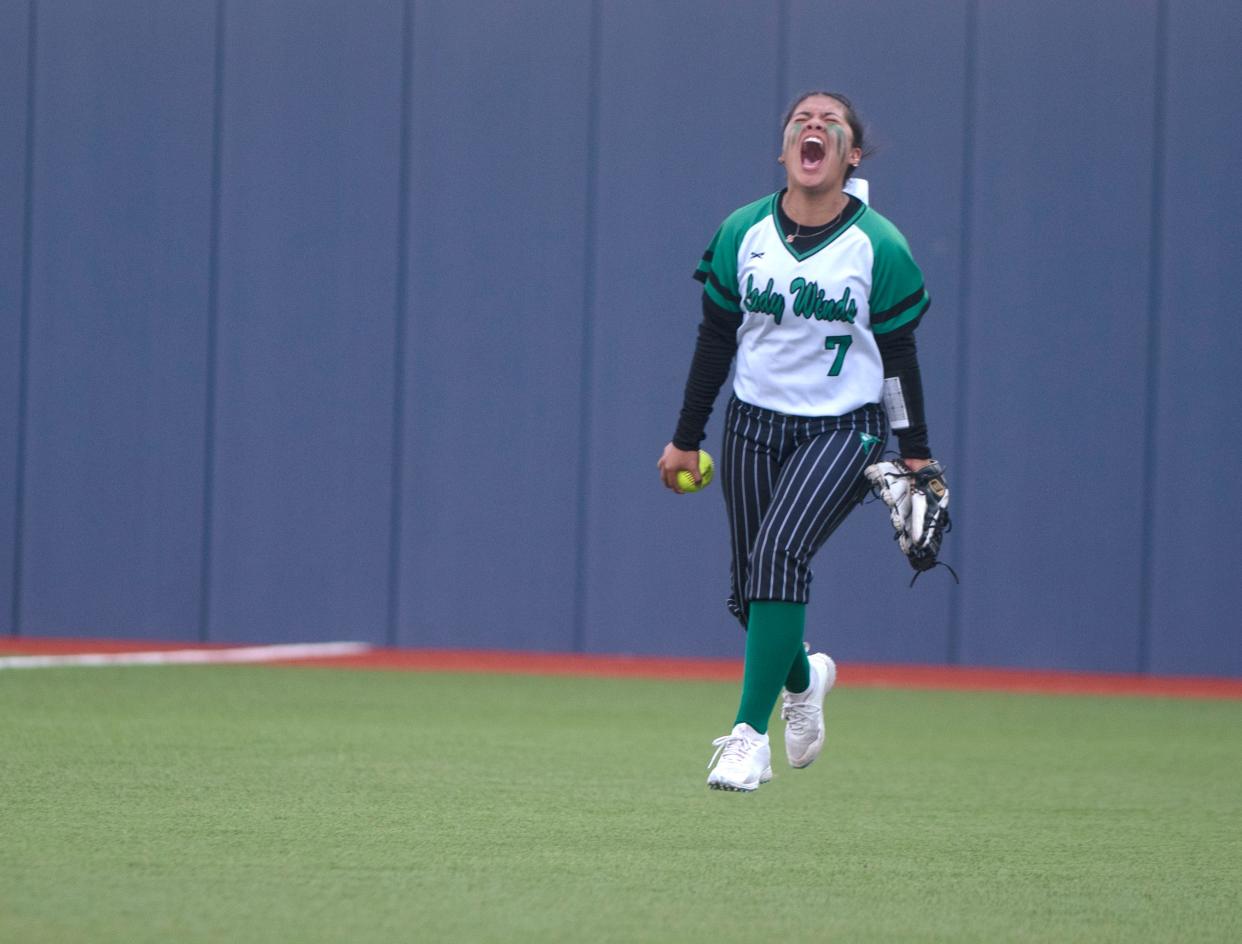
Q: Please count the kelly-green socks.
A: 2